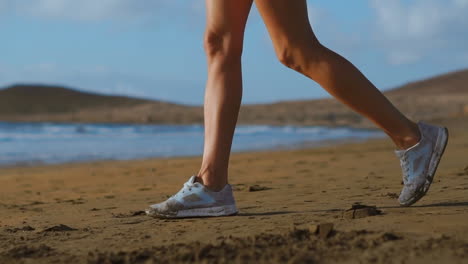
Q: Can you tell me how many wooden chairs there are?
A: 0